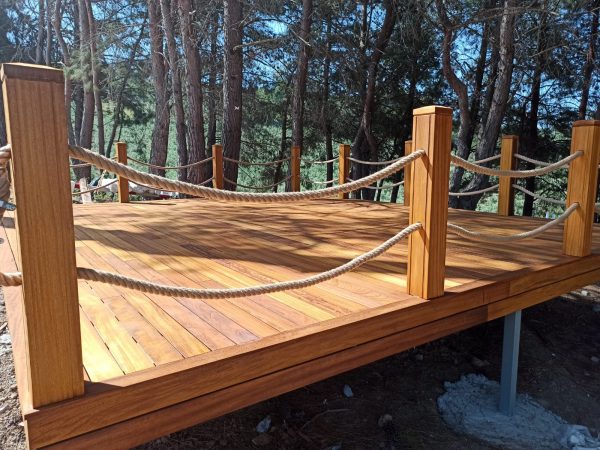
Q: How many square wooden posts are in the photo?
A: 9